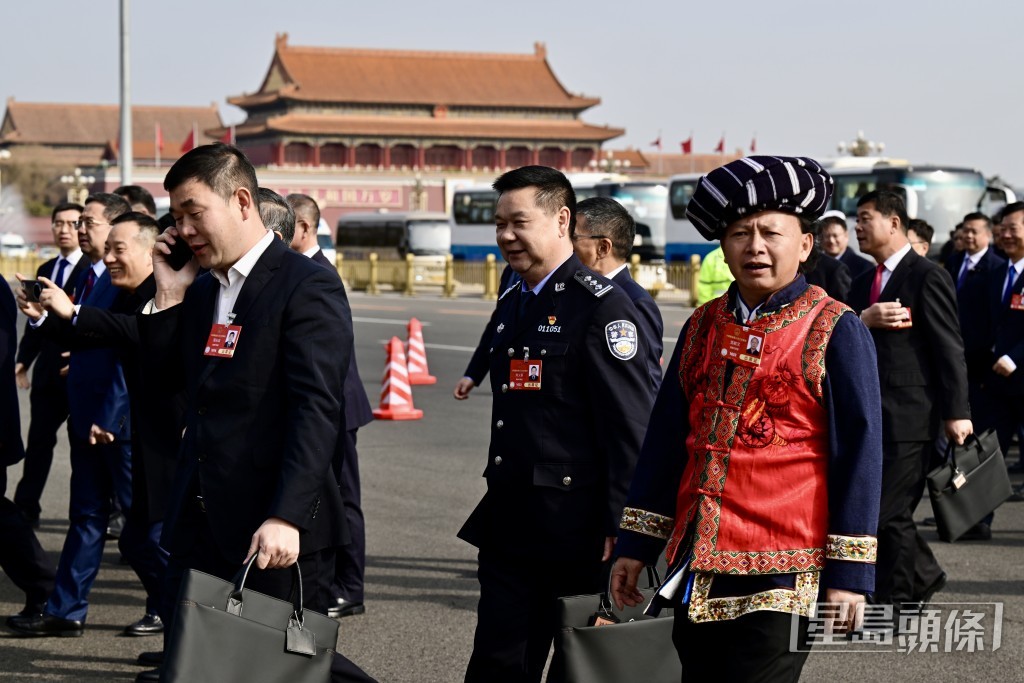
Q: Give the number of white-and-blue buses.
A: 2